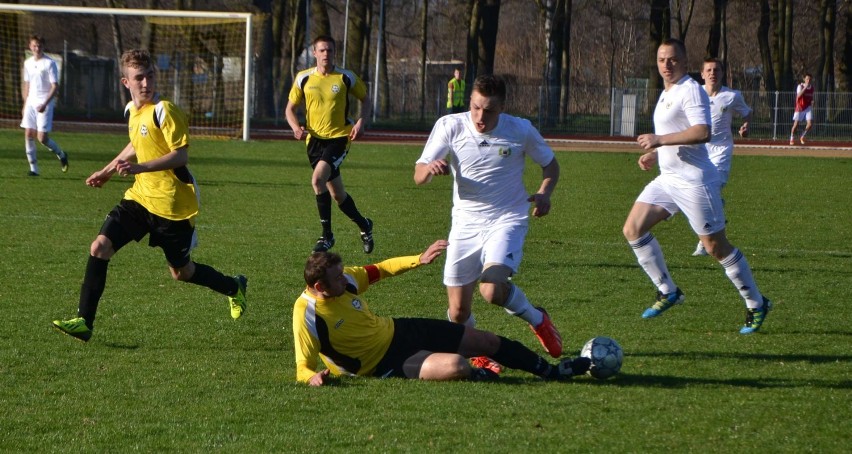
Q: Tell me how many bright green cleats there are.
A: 2